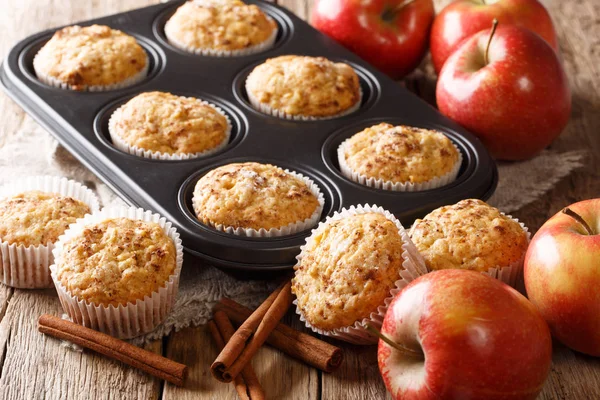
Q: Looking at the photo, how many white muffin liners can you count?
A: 10